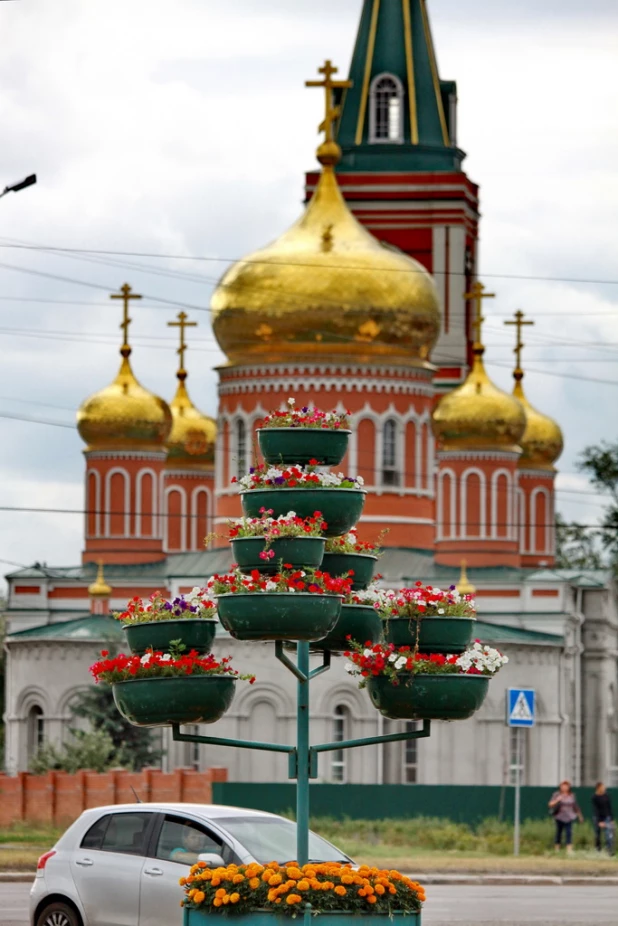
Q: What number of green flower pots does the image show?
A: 10